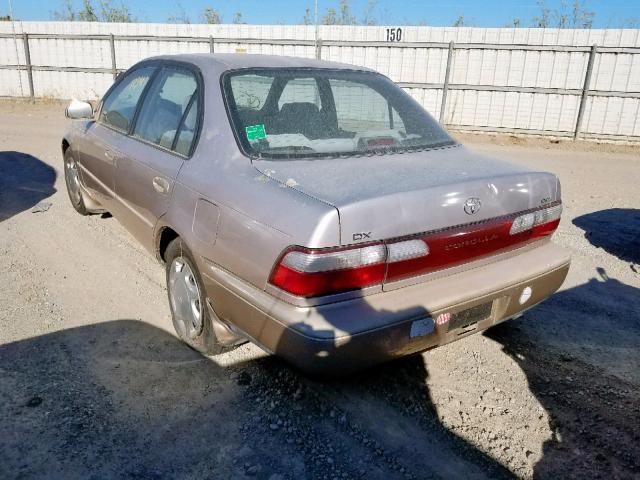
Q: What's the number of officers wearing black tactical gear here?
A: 0